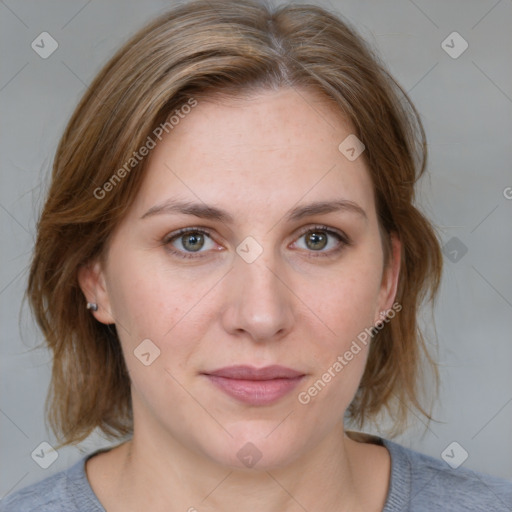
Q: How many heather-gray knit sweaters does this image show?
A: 1